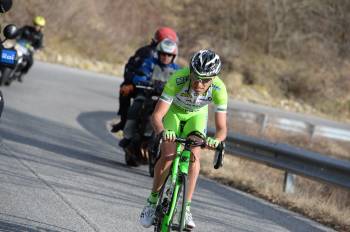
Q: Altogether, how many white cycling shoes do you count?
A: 2